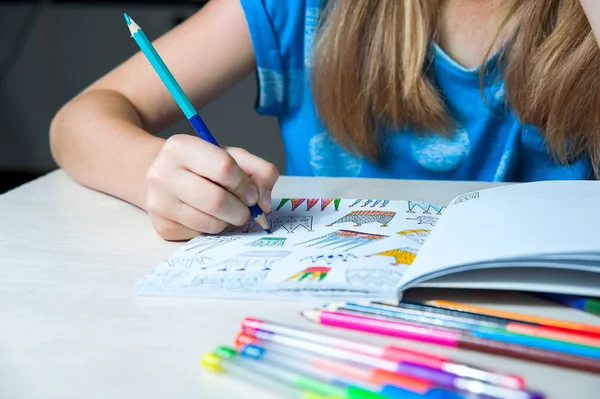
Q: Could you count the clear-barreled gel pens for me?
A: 6